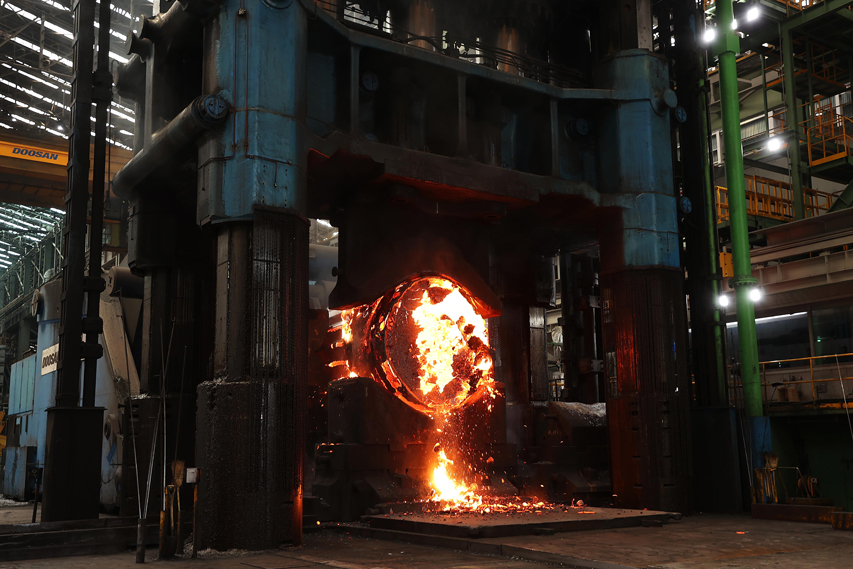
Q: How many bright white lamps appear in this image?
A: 6